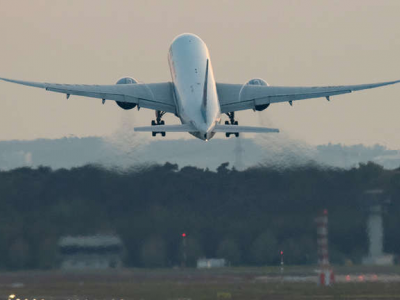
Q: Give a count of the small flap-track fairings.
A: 6